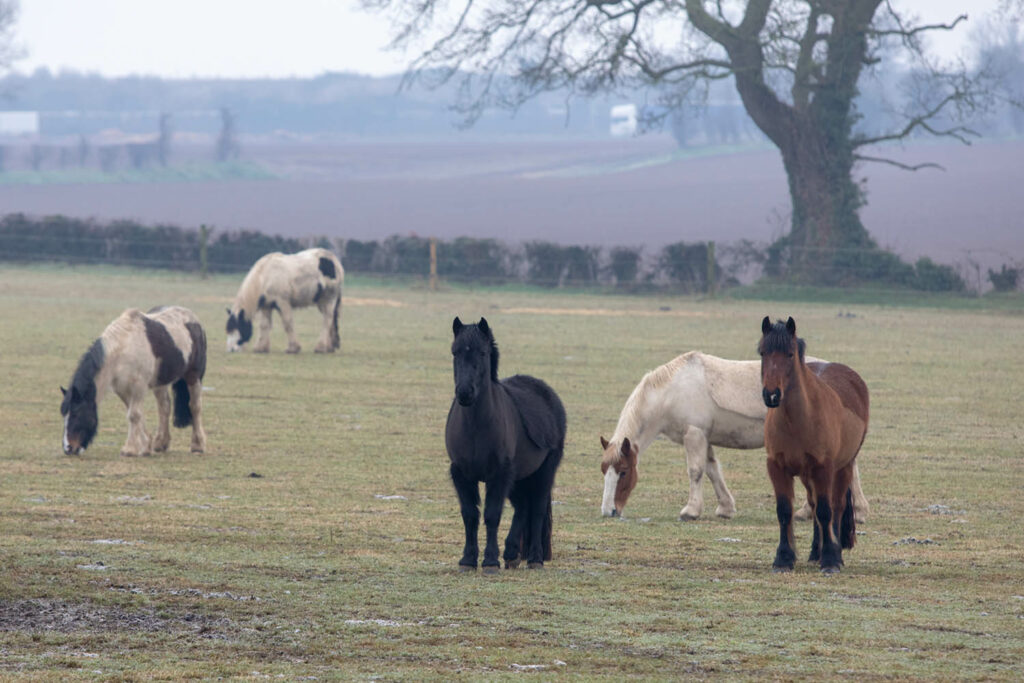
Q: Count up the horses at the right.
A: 2